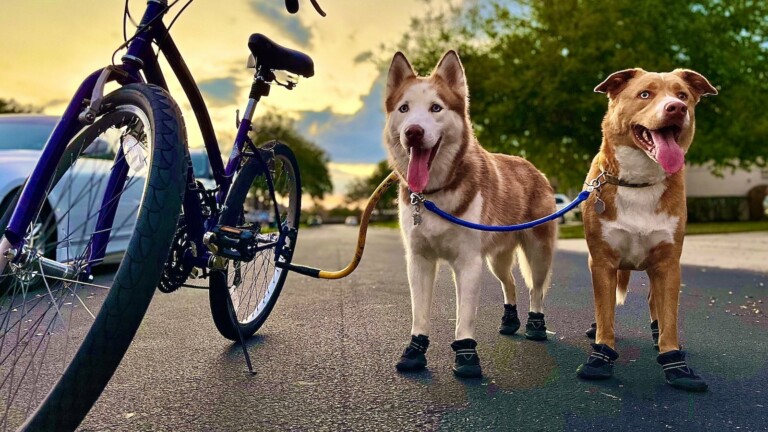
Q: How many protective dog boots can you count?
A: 8